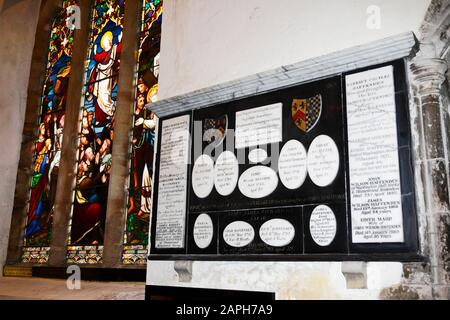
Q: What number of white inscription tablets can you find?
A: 13